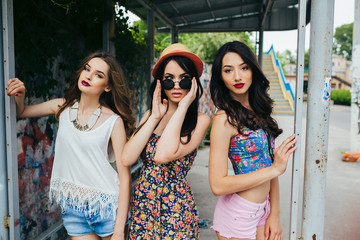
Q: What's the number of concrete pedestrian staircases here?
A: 1